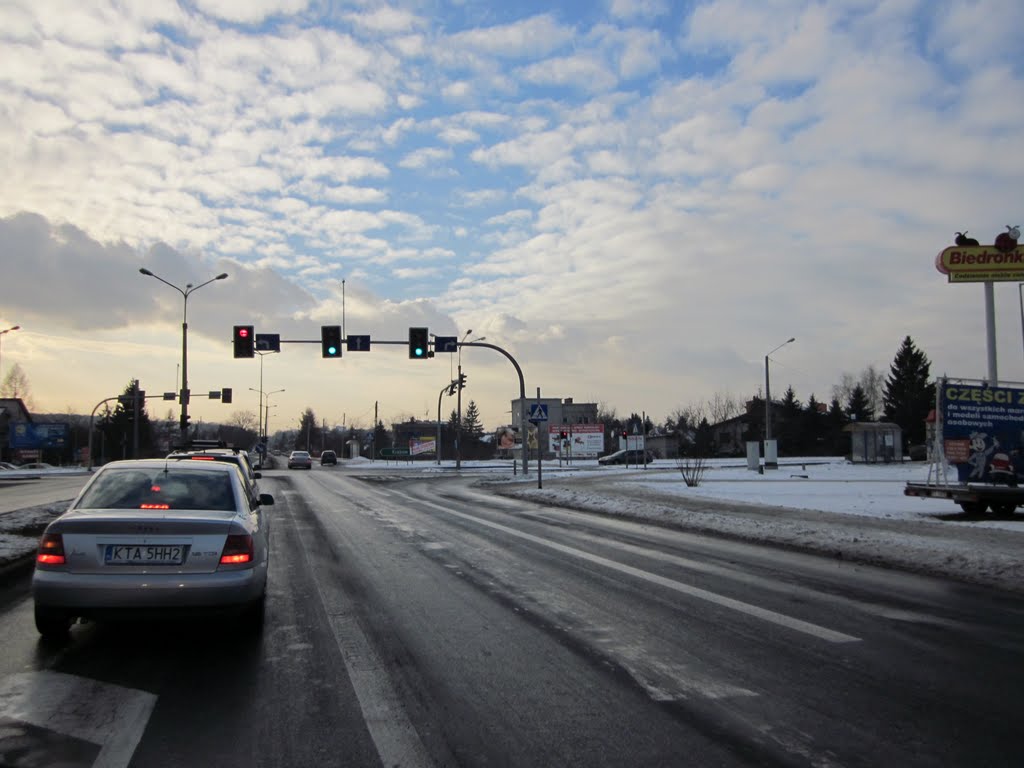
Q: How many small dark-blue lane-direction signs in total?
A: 3